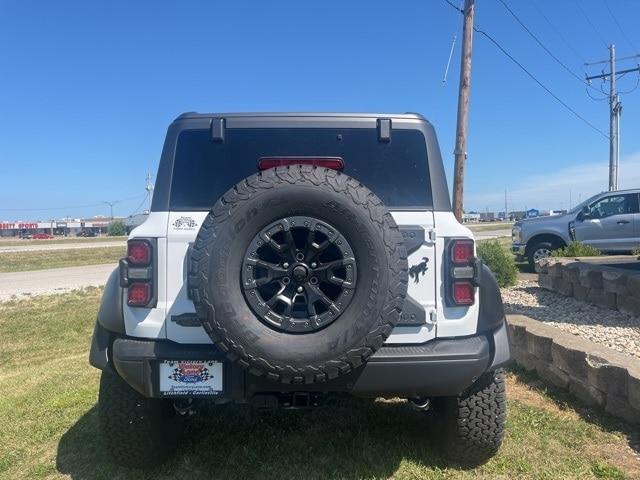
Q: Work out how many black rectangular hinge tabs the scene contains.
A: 2